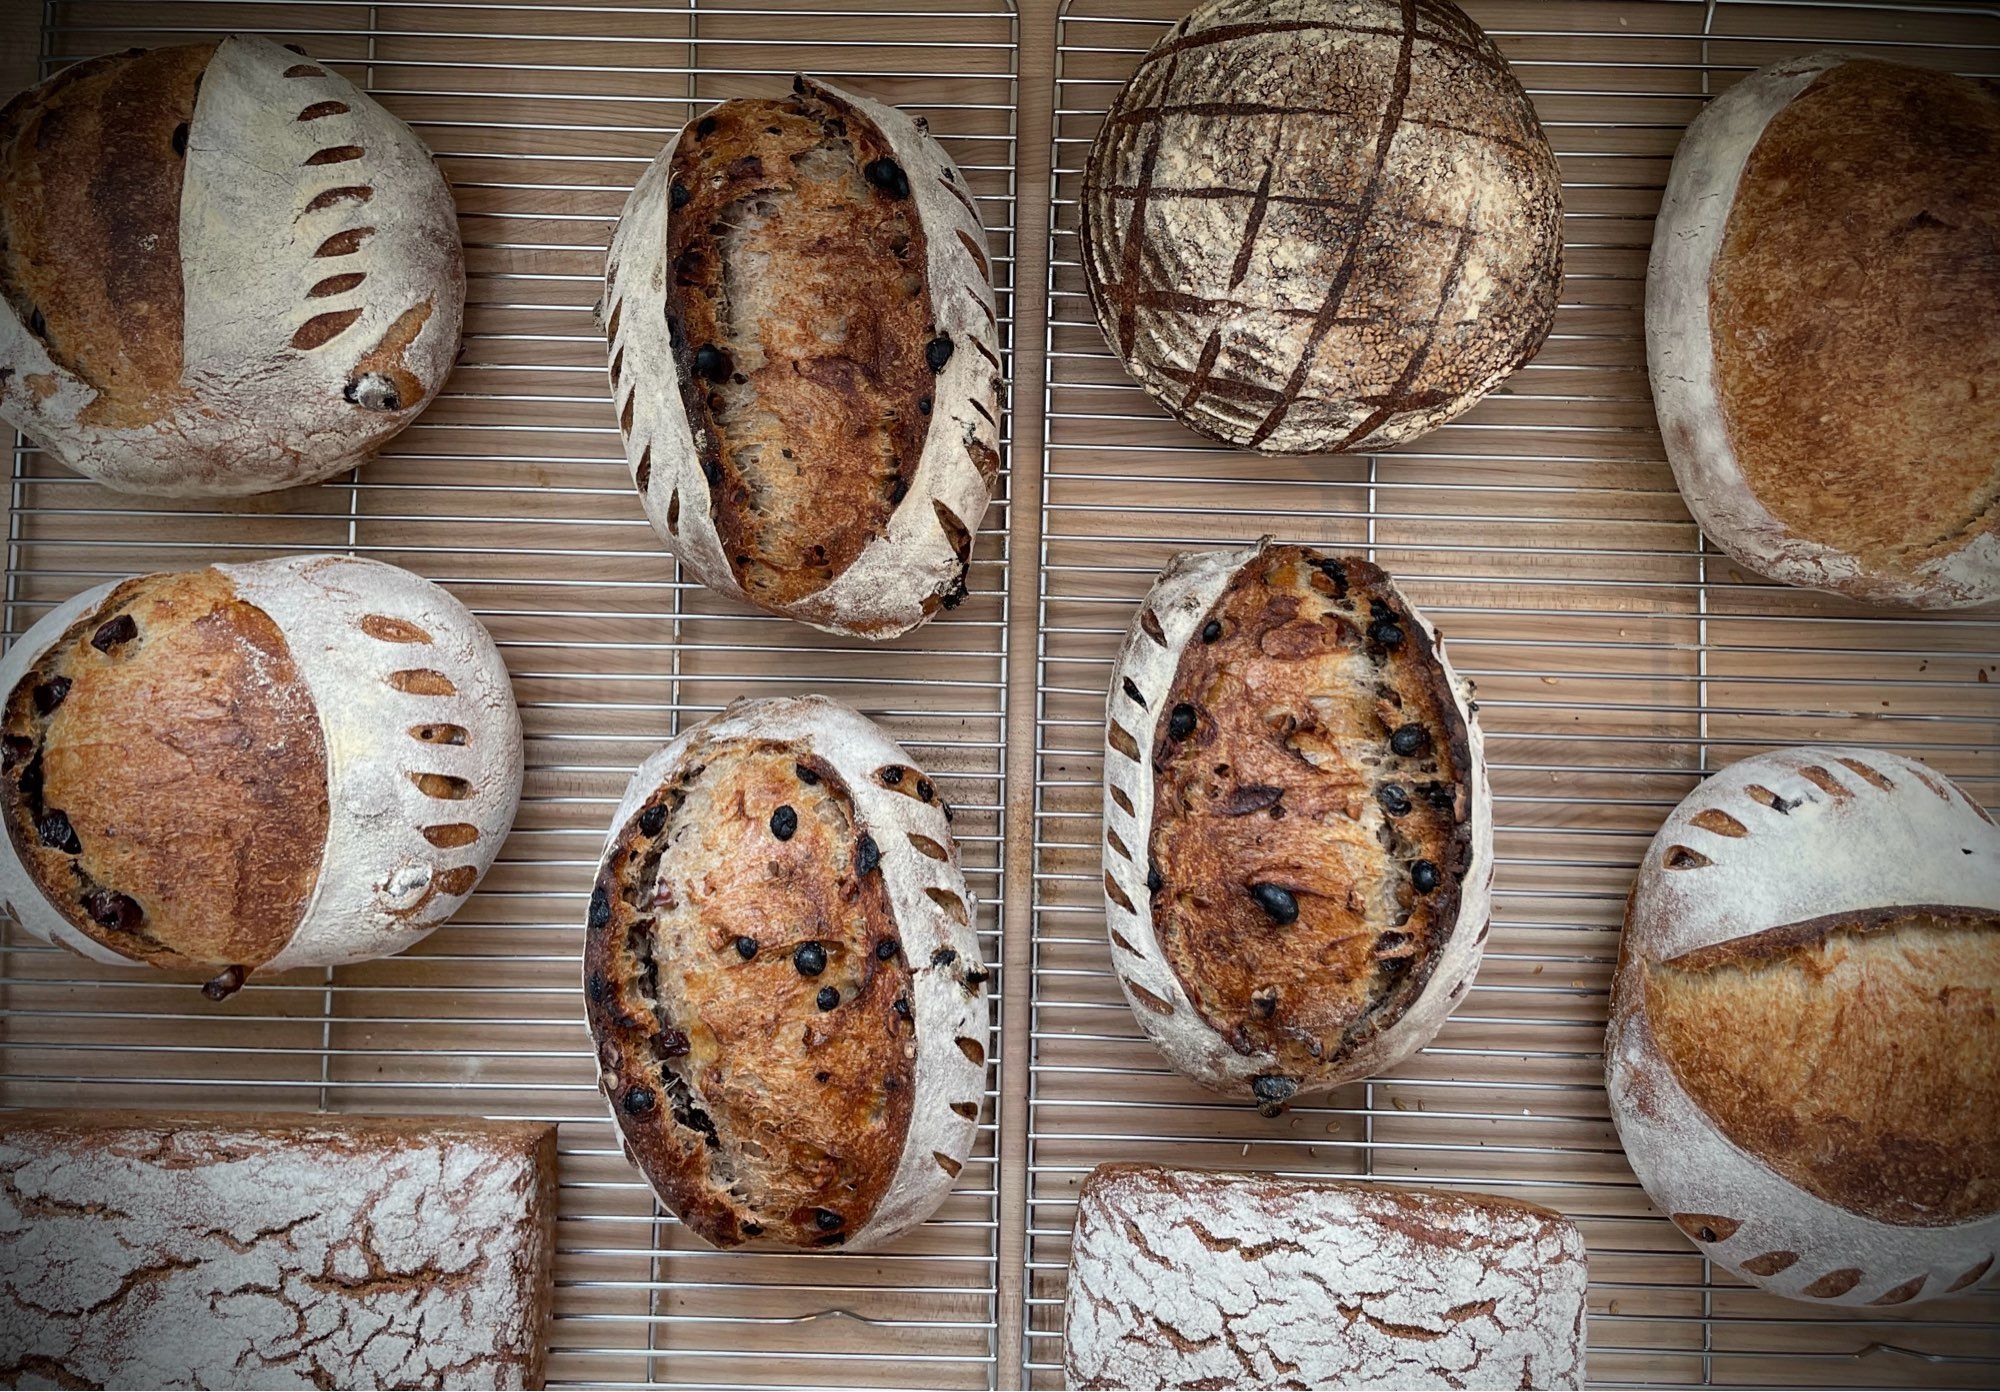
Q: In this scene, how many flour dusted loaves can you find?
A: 10